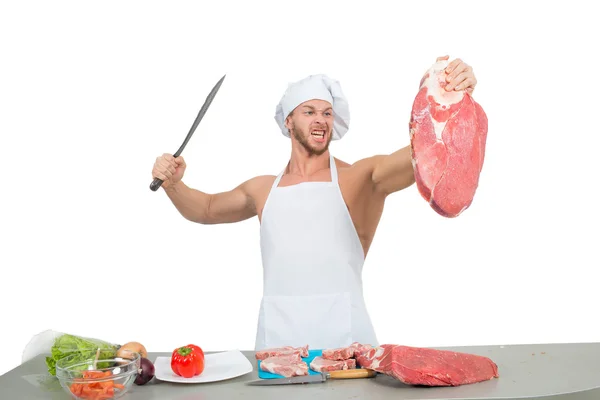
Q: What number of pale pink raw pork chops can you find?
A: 4